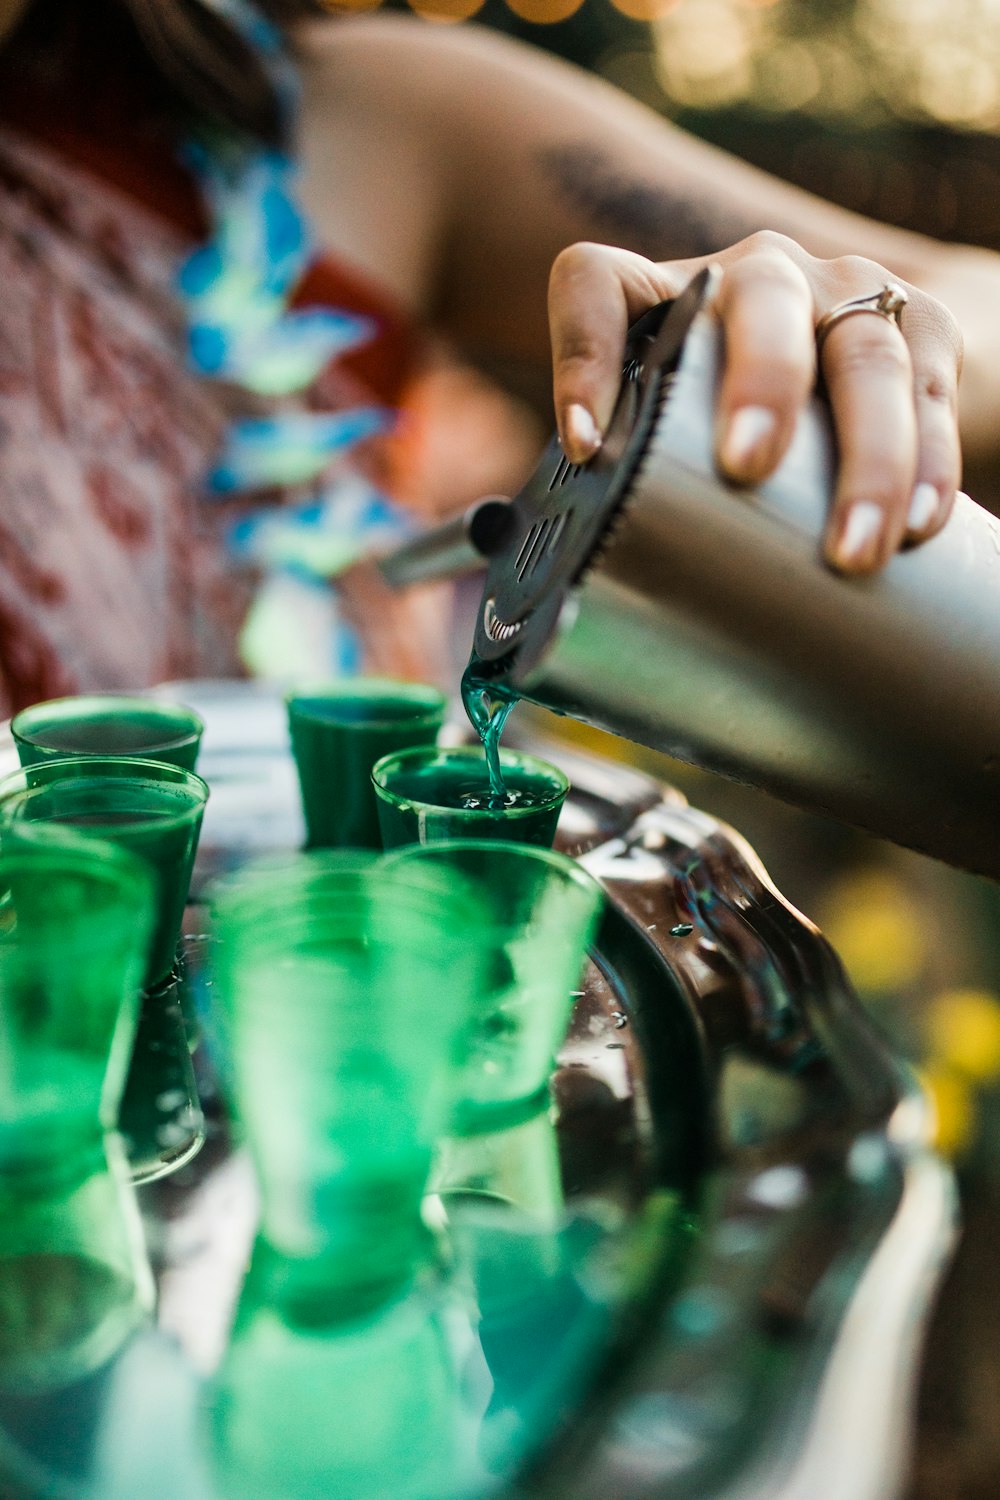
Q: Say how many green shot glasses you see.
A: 7